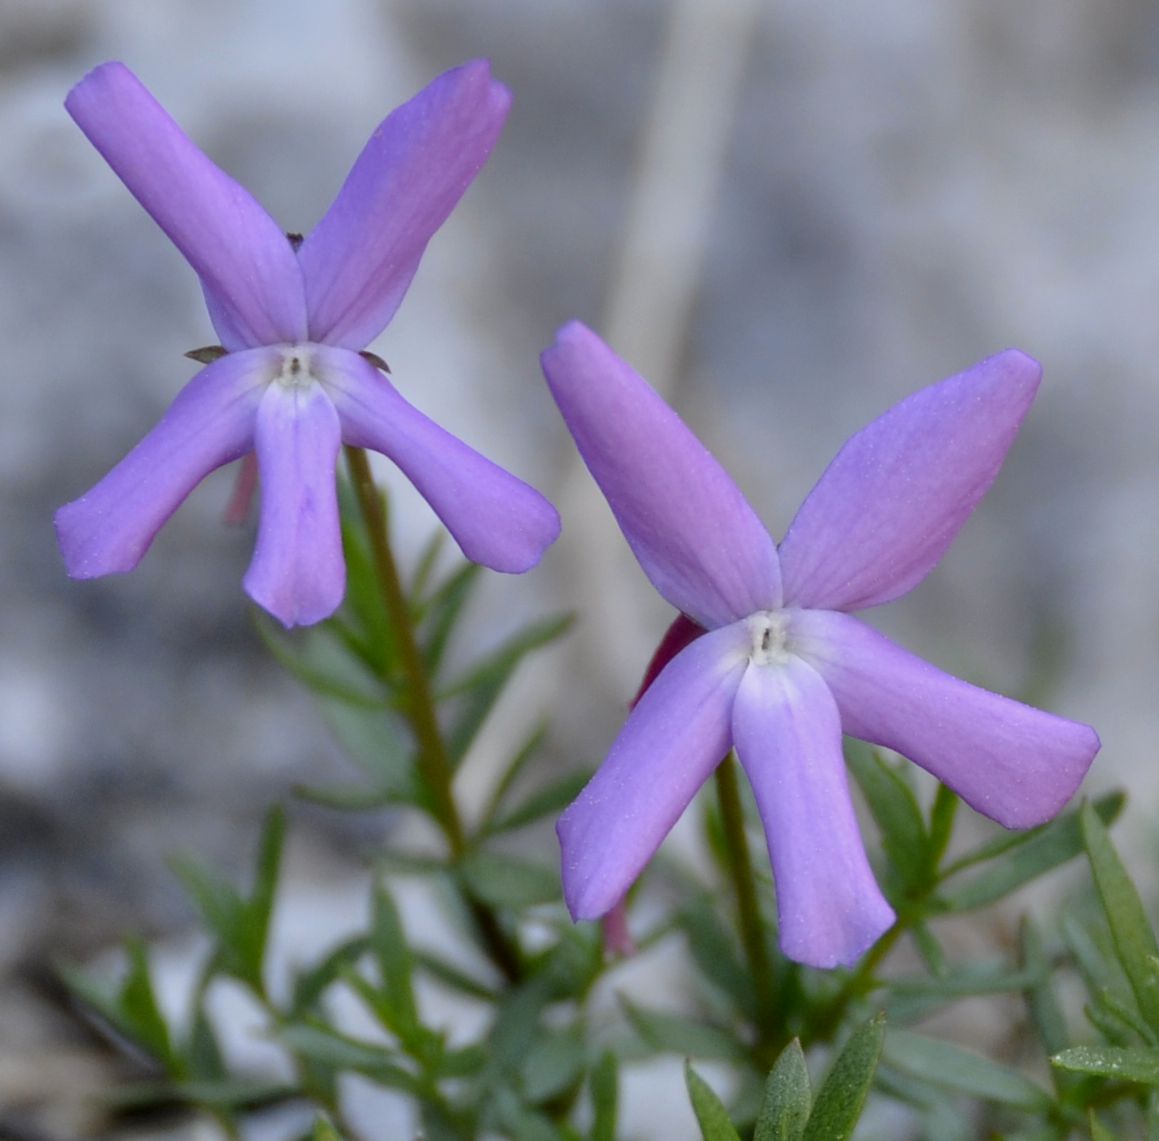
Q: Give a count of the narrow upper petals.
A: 4